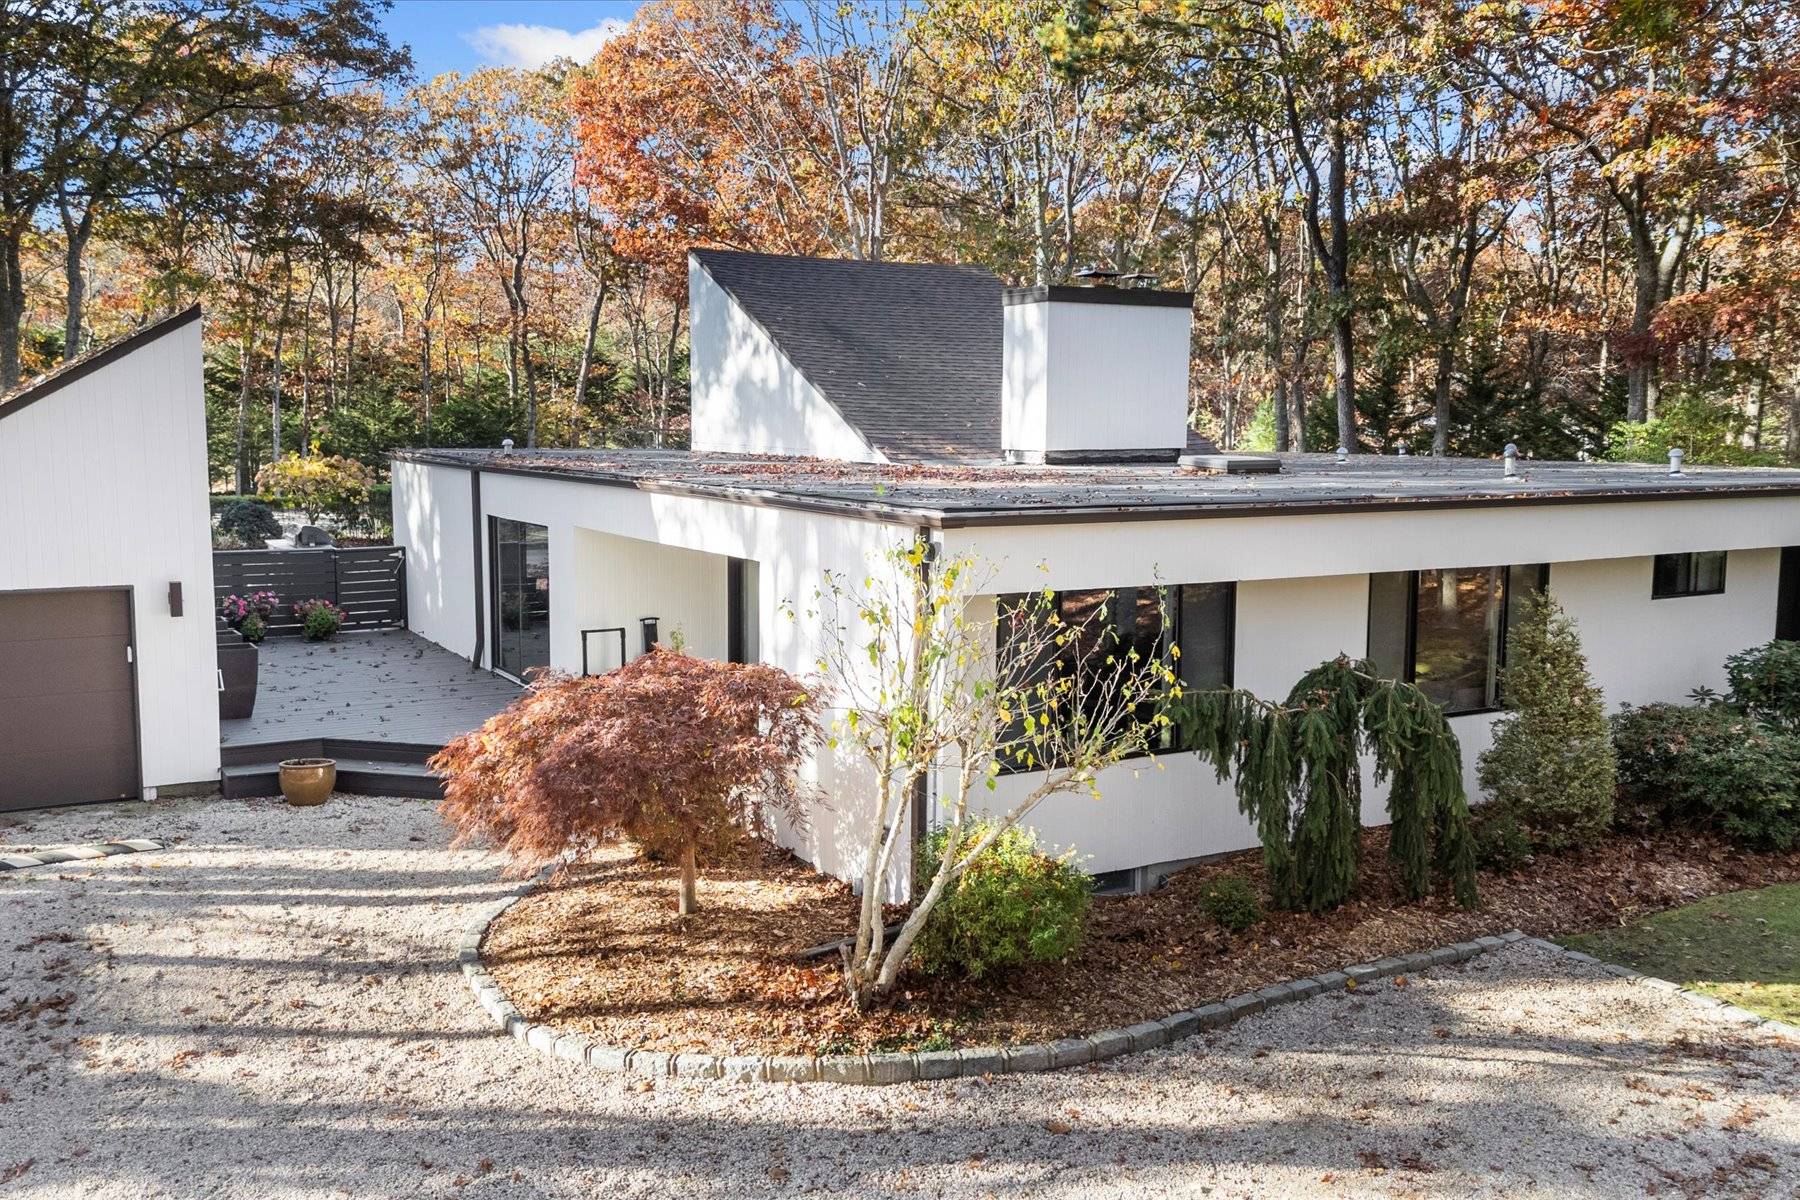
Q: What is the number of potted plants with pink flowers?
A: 2